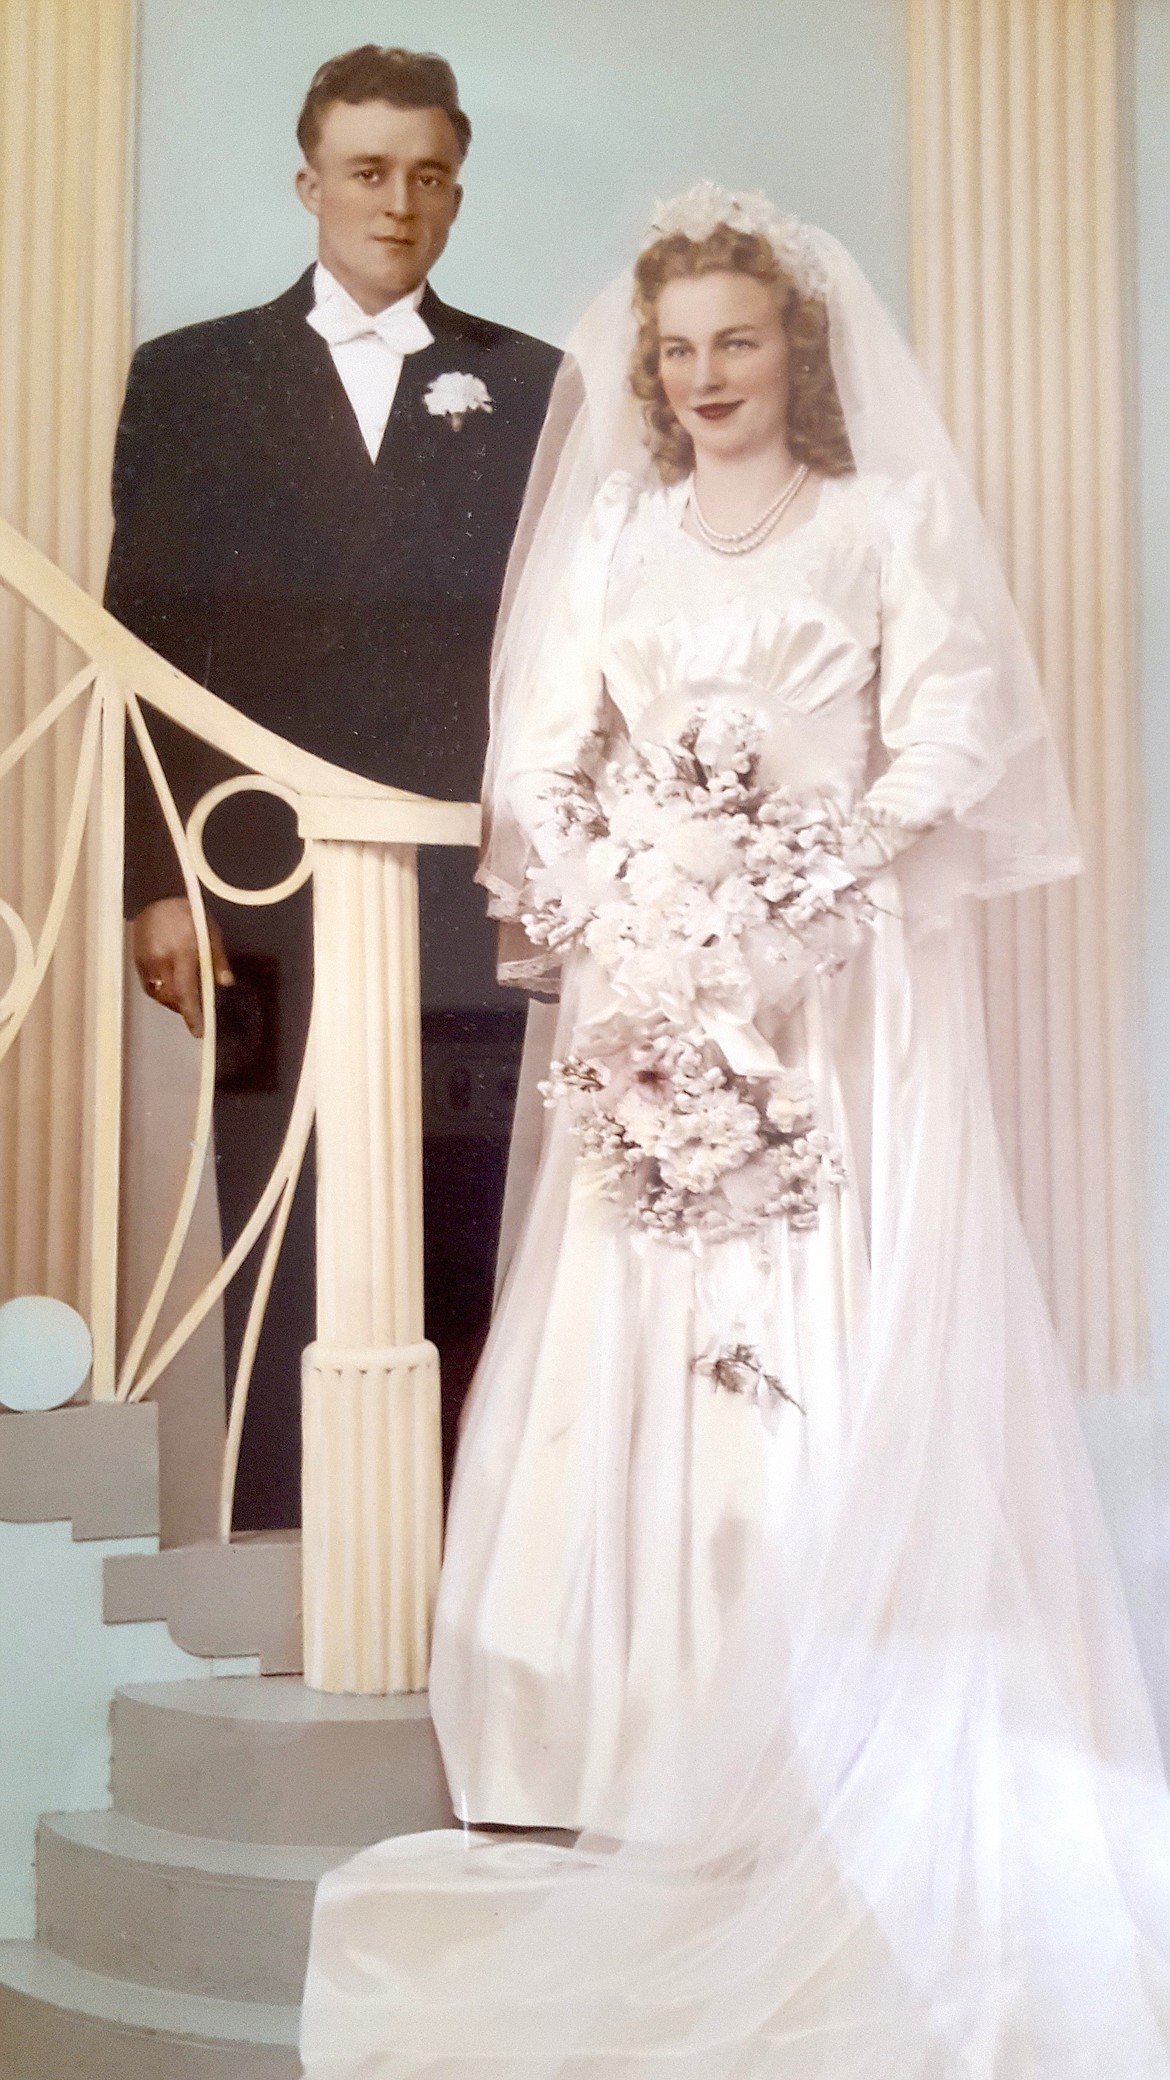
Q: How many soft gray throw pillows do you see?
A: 0